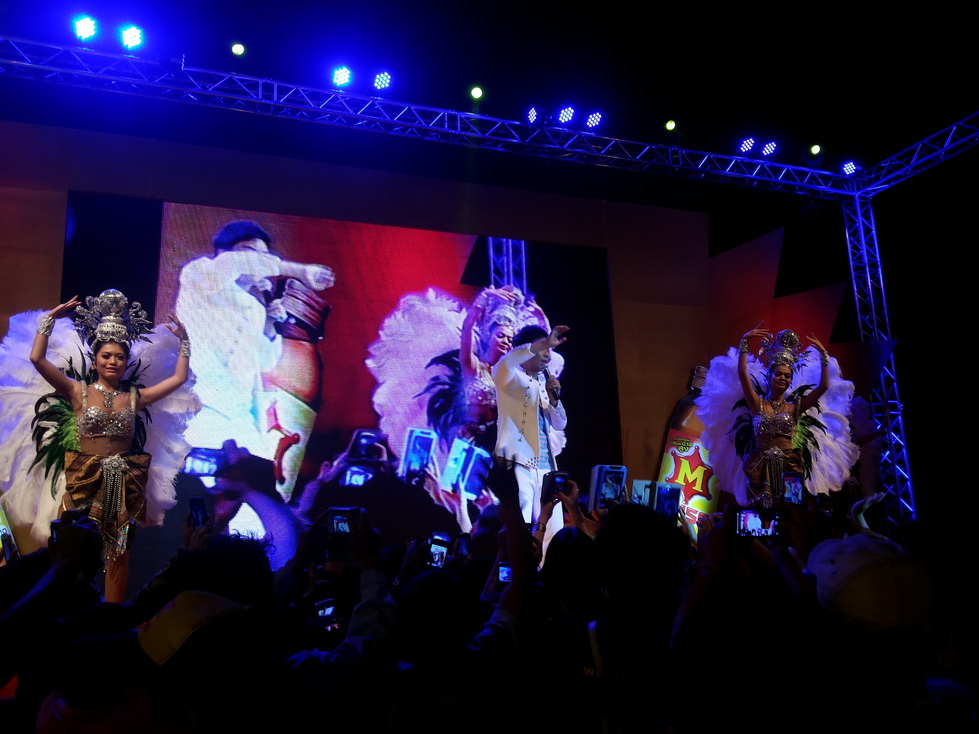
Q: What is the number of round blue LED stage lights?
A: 10